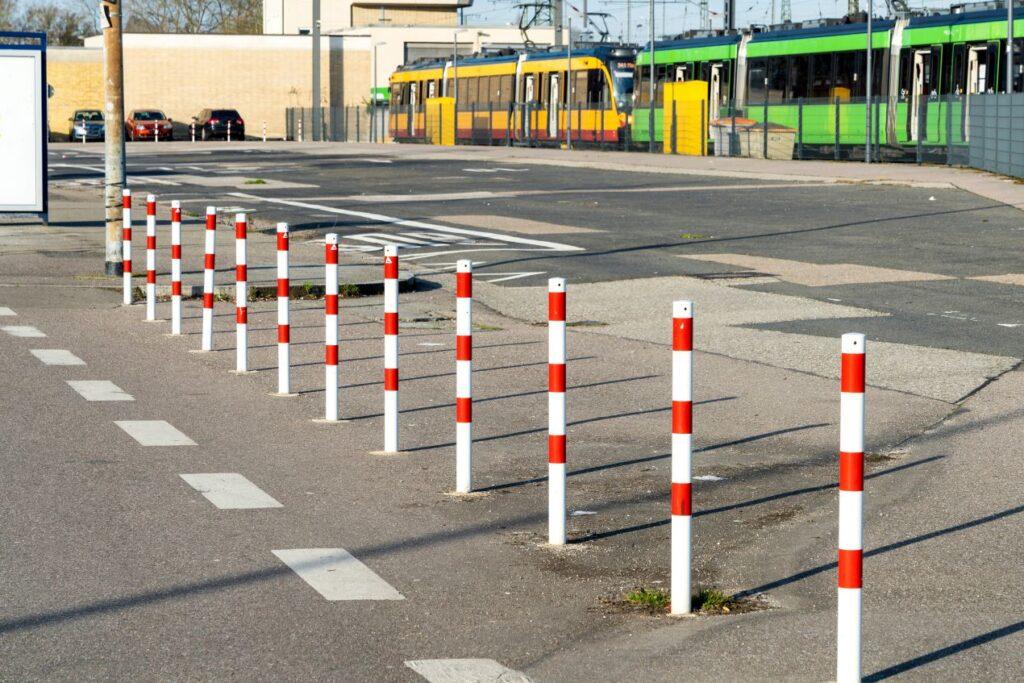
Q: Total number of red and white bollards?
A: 12